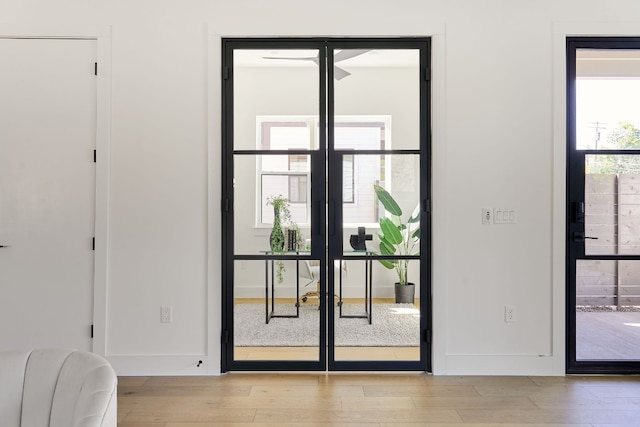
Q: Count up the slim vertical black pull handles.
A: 2